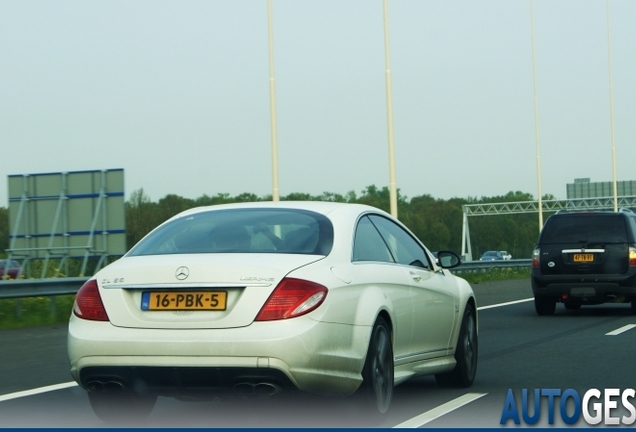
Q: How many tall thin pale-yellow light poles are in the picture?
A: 4